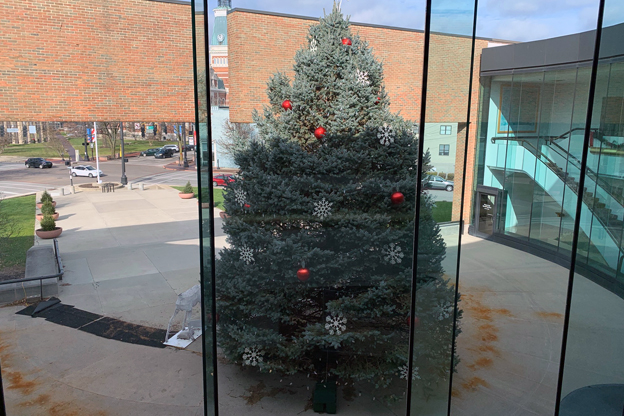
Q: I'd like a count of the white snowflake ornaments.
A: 11